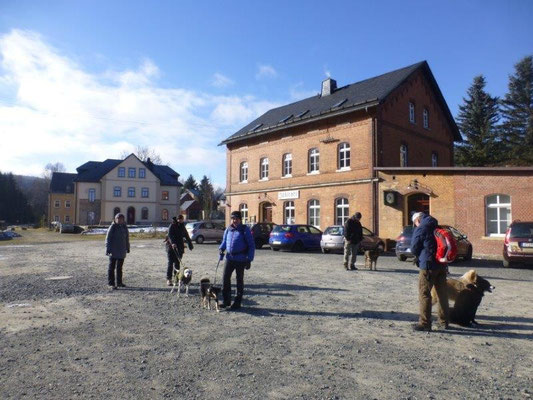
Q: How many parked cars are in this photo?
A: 6